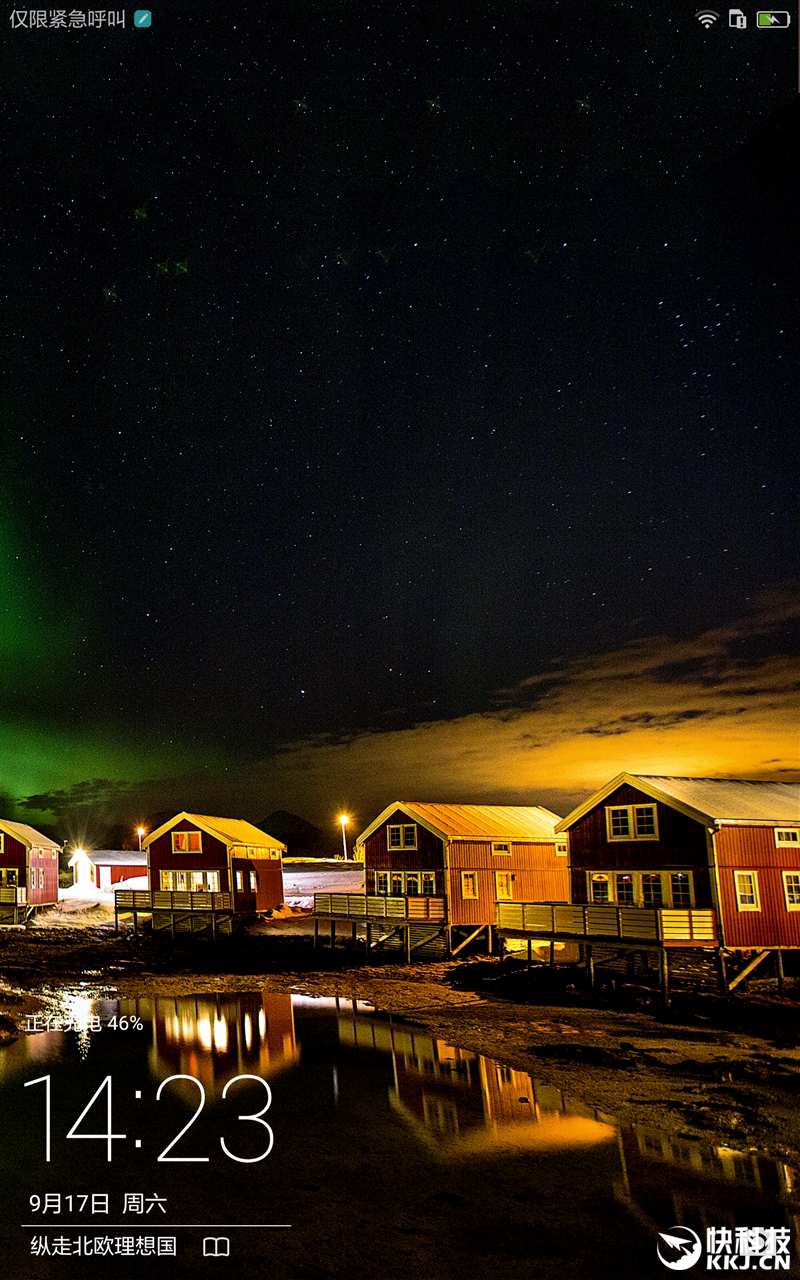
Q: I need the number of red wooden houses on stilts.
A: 4